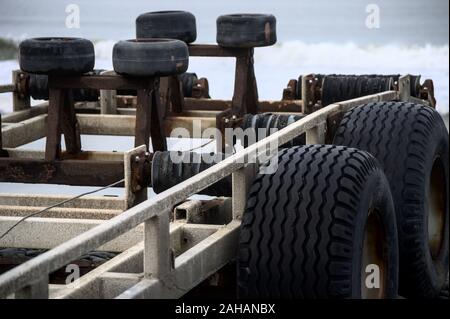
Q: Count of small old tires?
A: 4